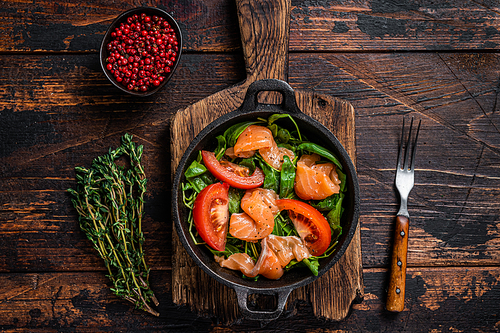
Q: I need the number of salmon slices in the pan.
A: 4